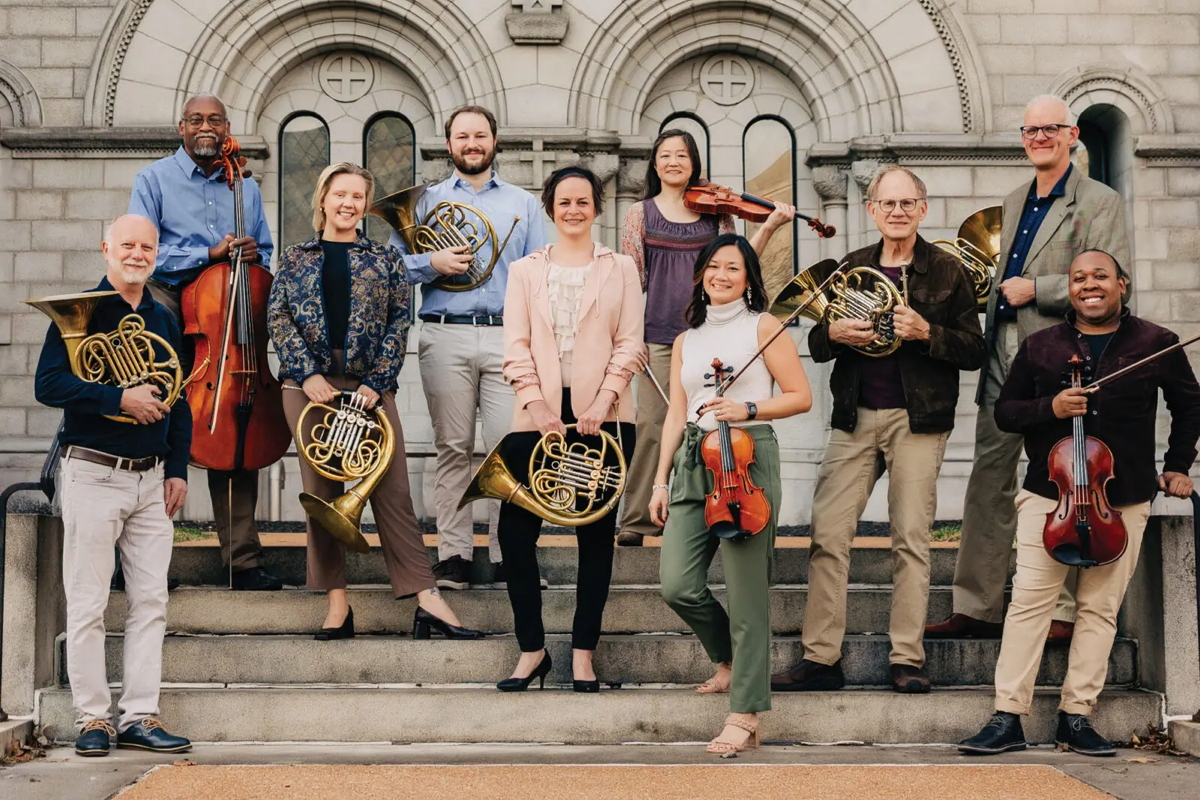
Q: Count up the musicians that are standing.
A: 10